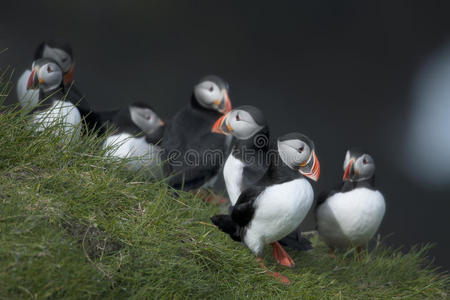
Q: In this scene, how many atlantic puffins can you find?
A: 7